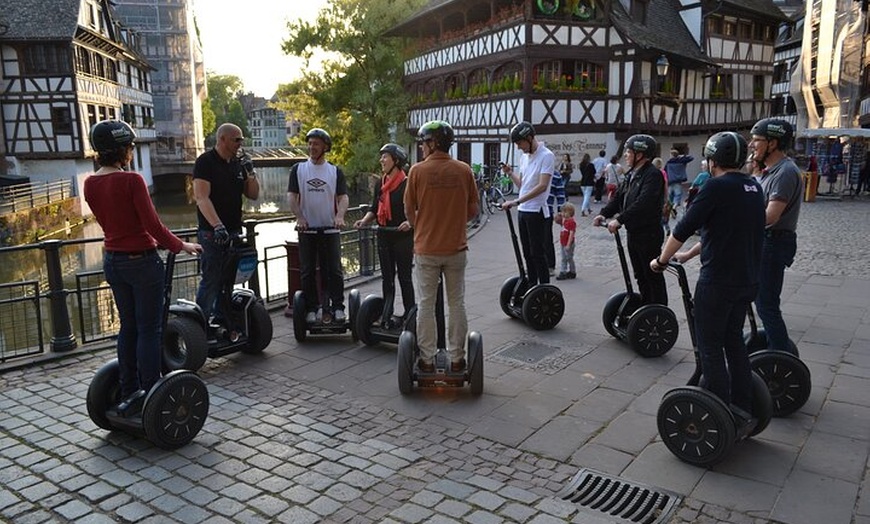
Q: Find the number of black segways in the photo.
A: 9